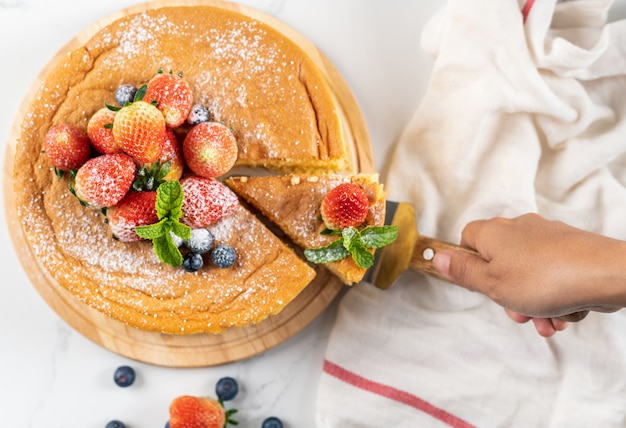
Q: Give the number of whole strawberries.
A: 11